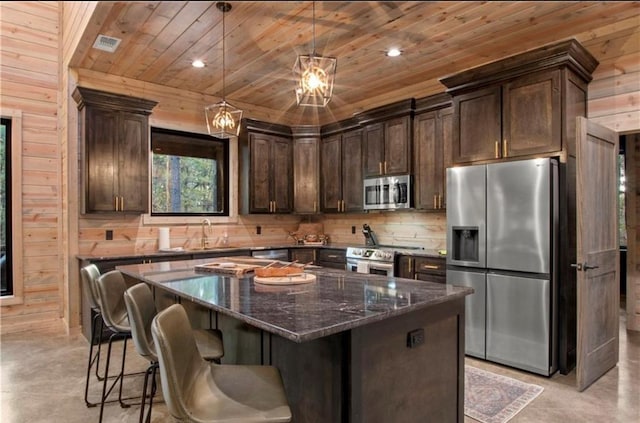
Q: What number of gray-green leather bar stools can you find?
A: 4